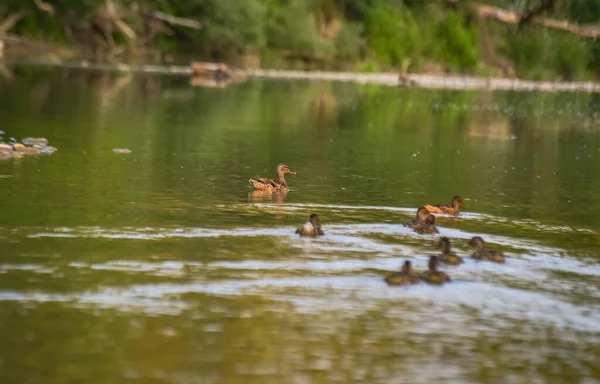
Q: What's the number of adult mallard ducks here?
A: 1